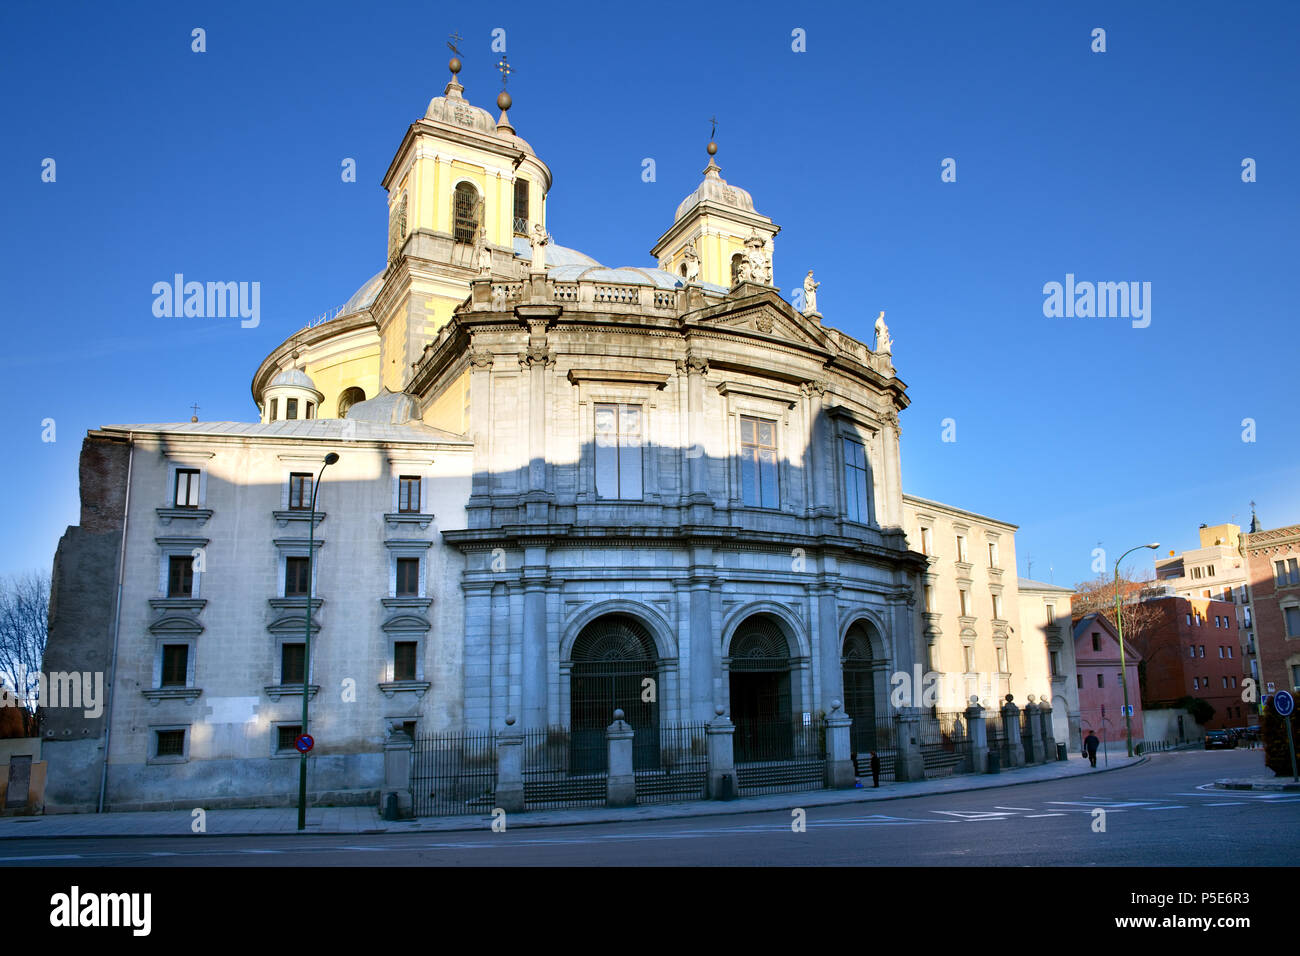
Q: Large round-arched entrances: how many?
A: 3